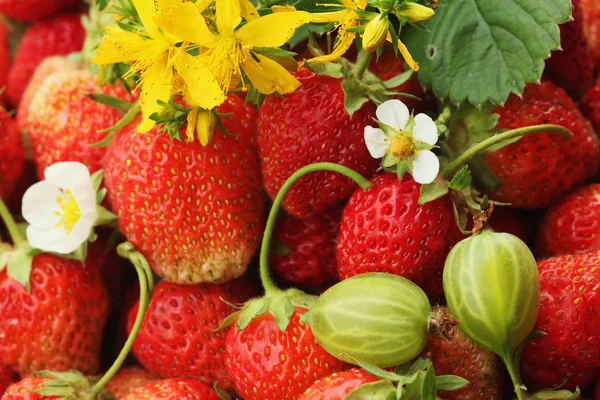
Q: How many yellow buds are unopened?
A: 3